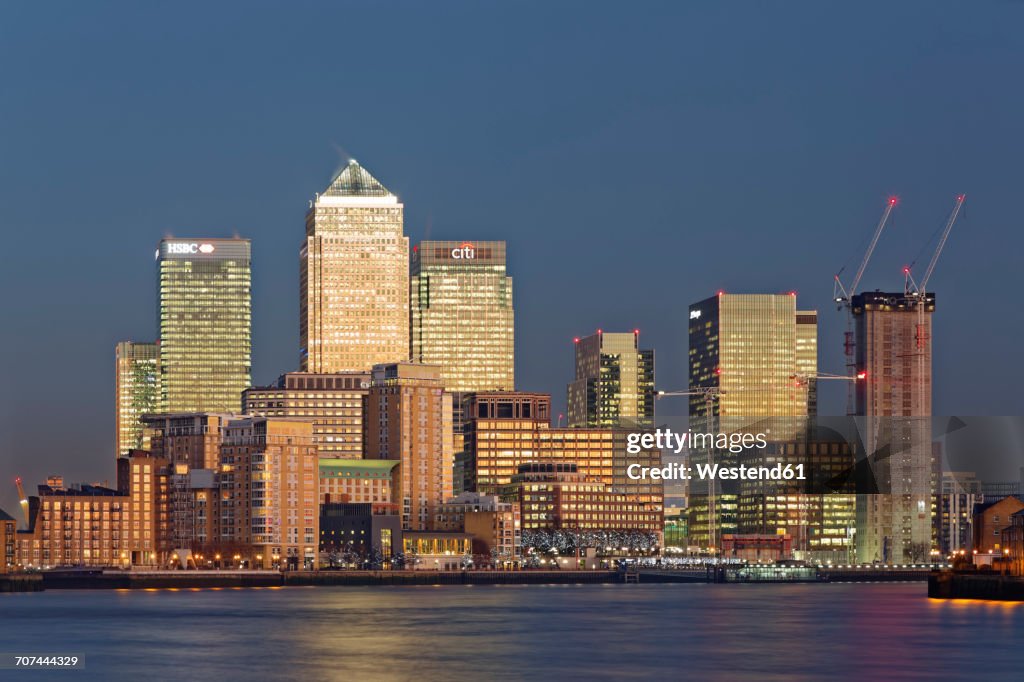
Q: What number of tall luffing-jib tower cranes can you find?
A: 2